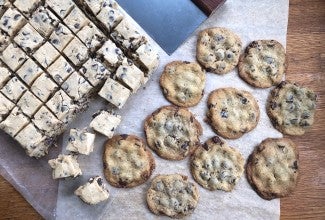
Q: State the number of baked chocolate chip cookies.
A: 10